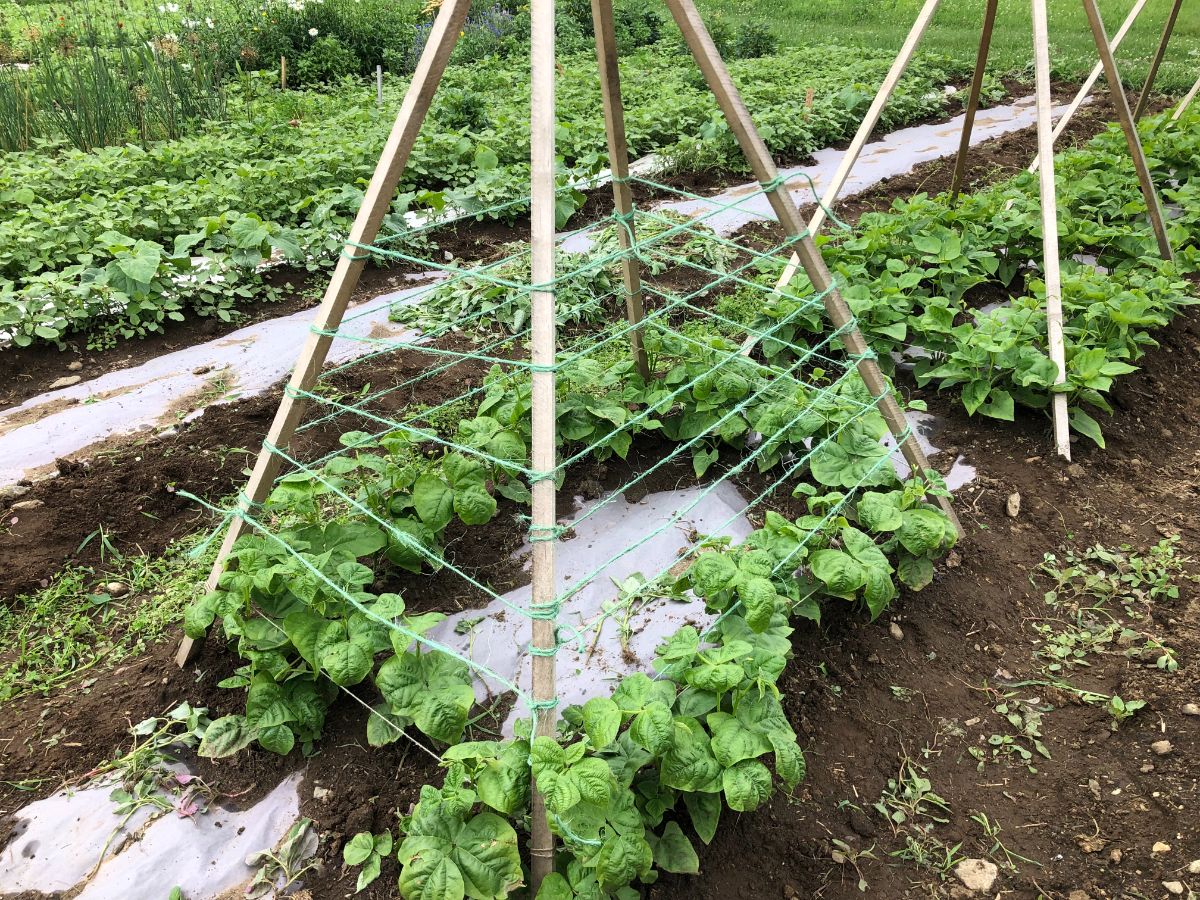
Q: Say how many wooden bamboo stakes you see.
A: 11